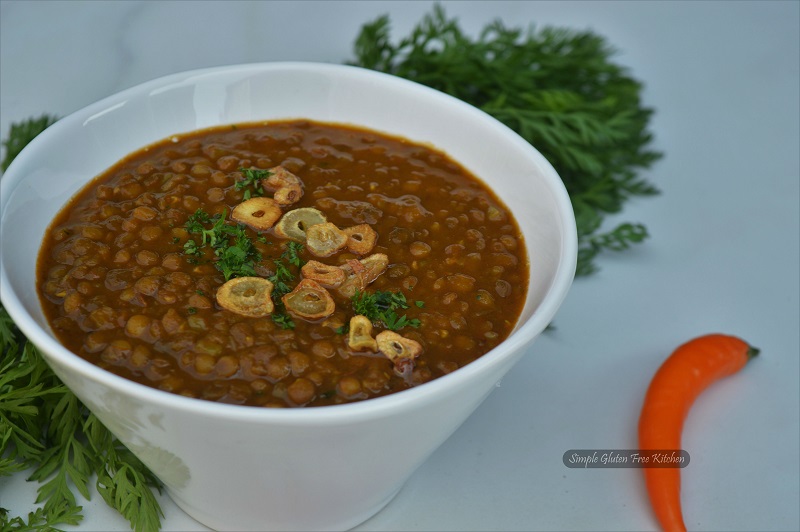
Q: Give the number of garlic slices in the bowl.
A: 12